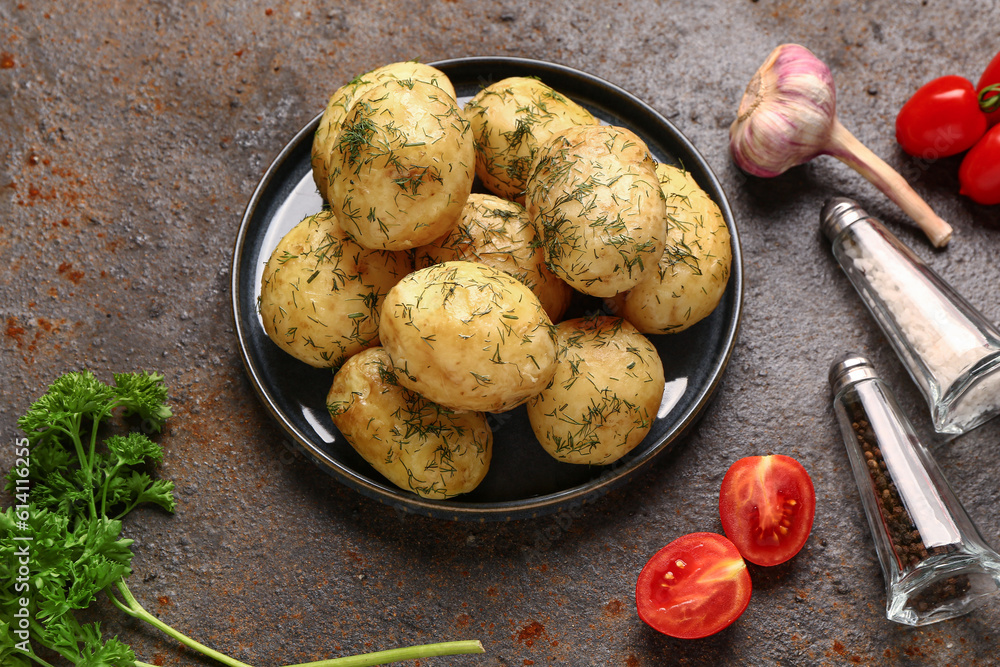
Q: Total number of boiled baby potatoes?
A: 10